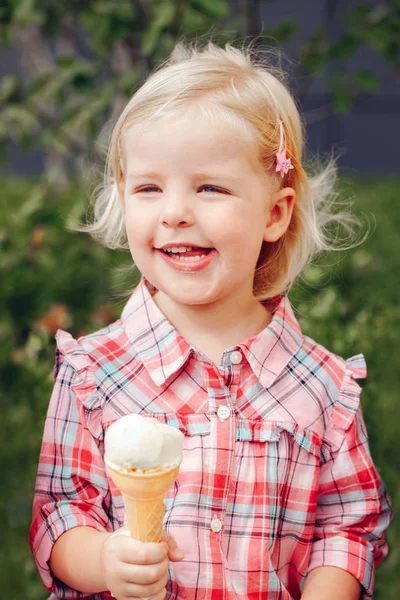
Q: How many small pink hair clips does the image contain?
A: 1